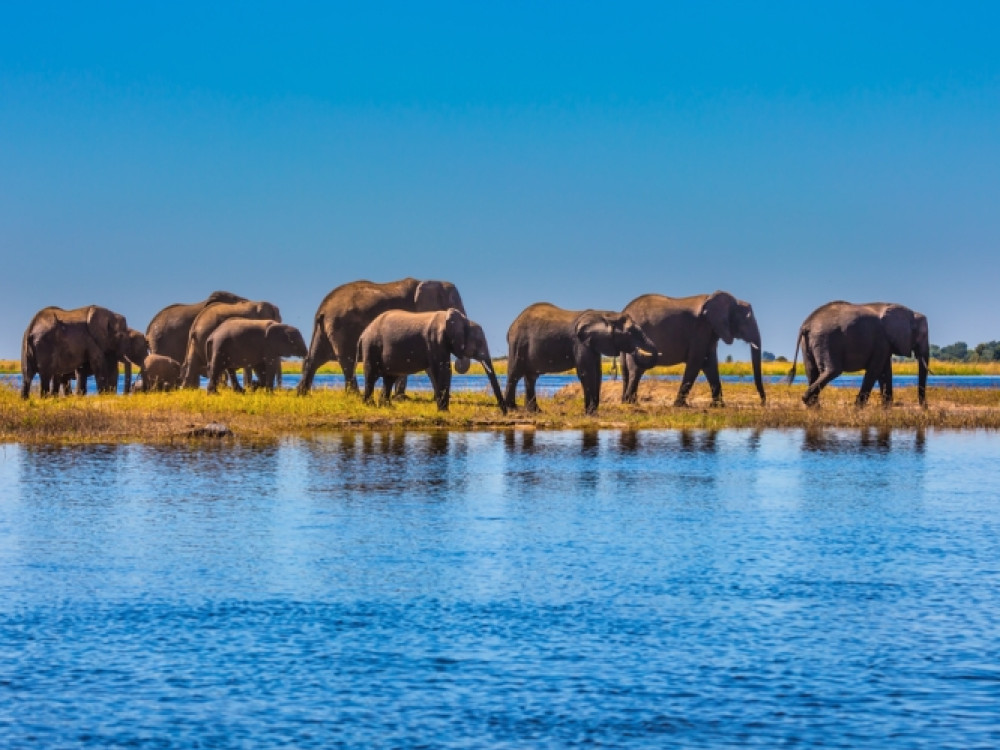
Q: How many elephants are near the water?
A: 11